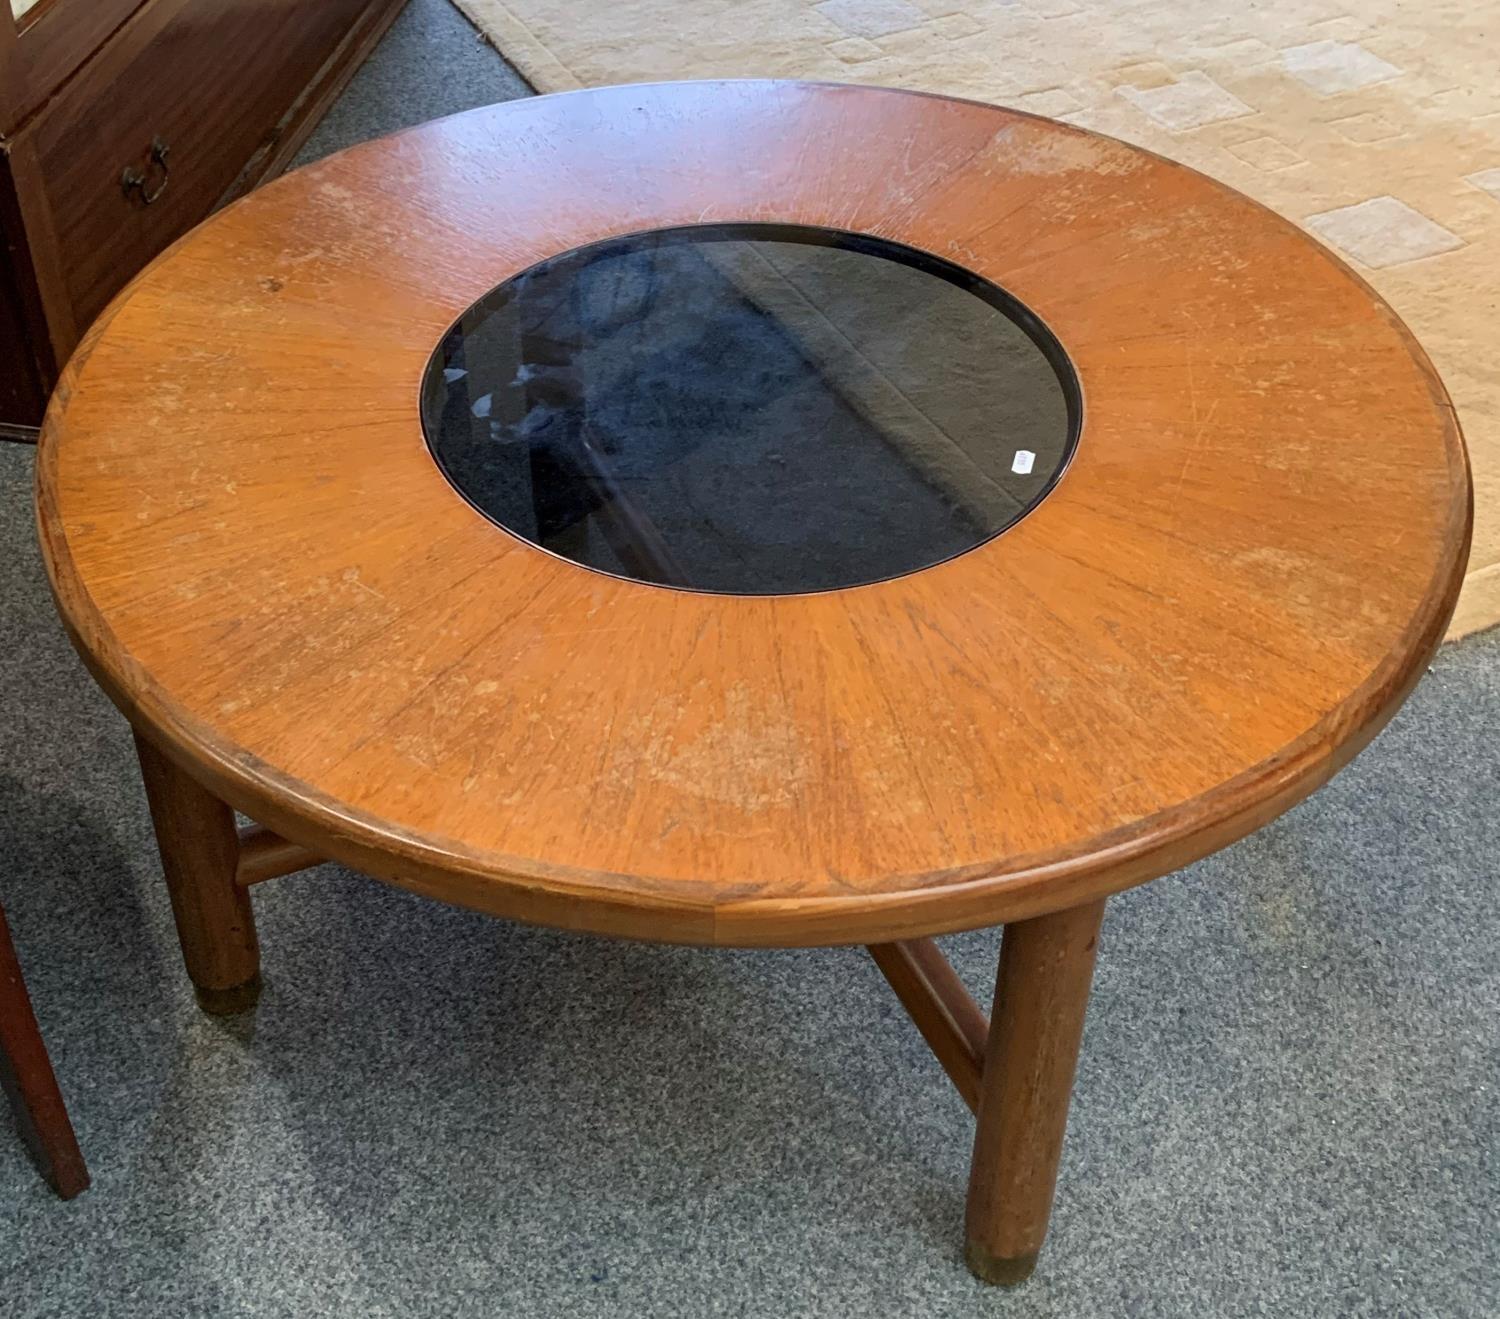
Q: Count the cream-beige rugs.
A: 1